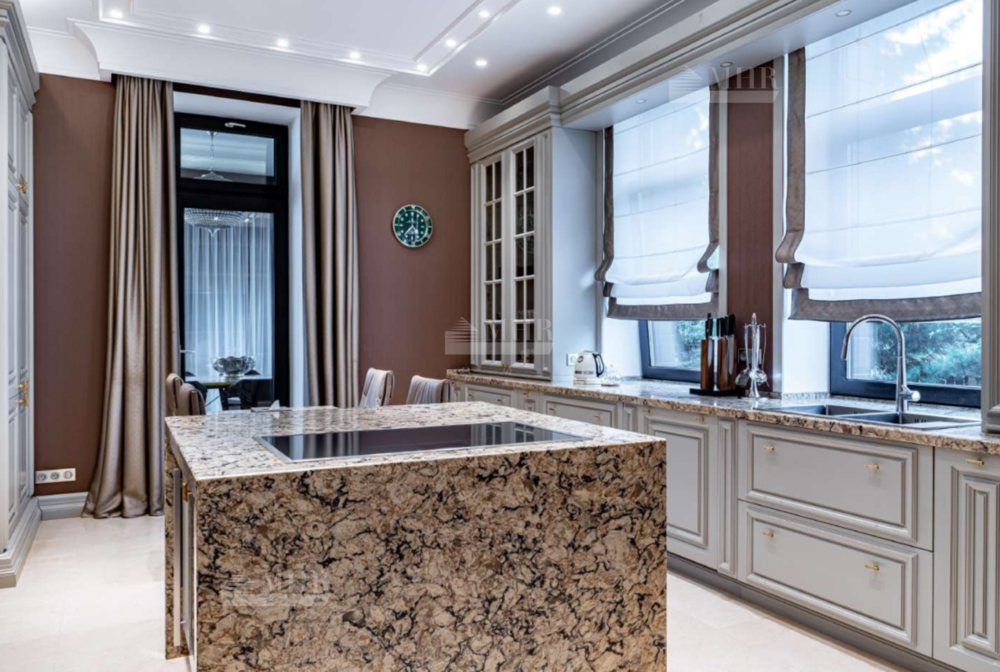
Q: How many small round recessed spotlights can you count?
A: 12